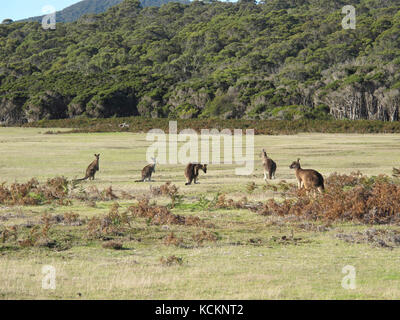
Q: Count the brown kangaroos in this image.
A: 5